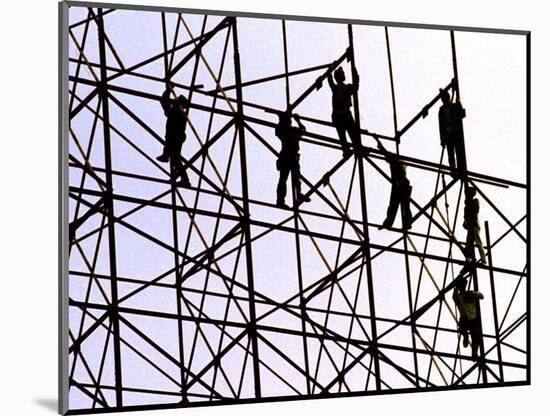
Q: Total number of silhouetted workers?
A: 7